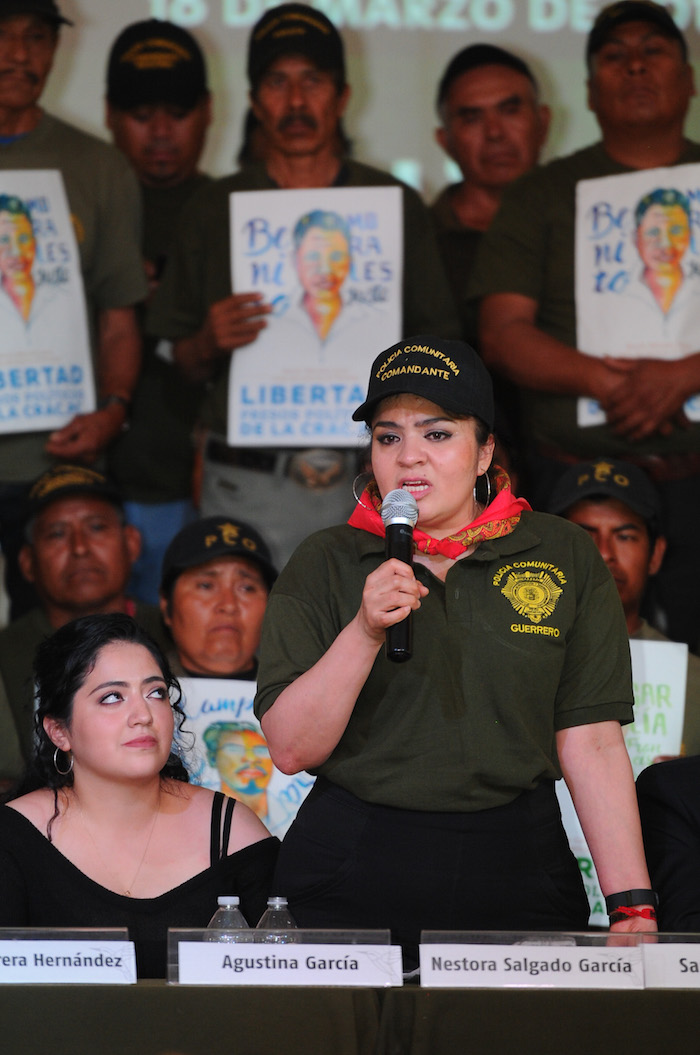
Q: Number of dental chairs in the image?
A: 0